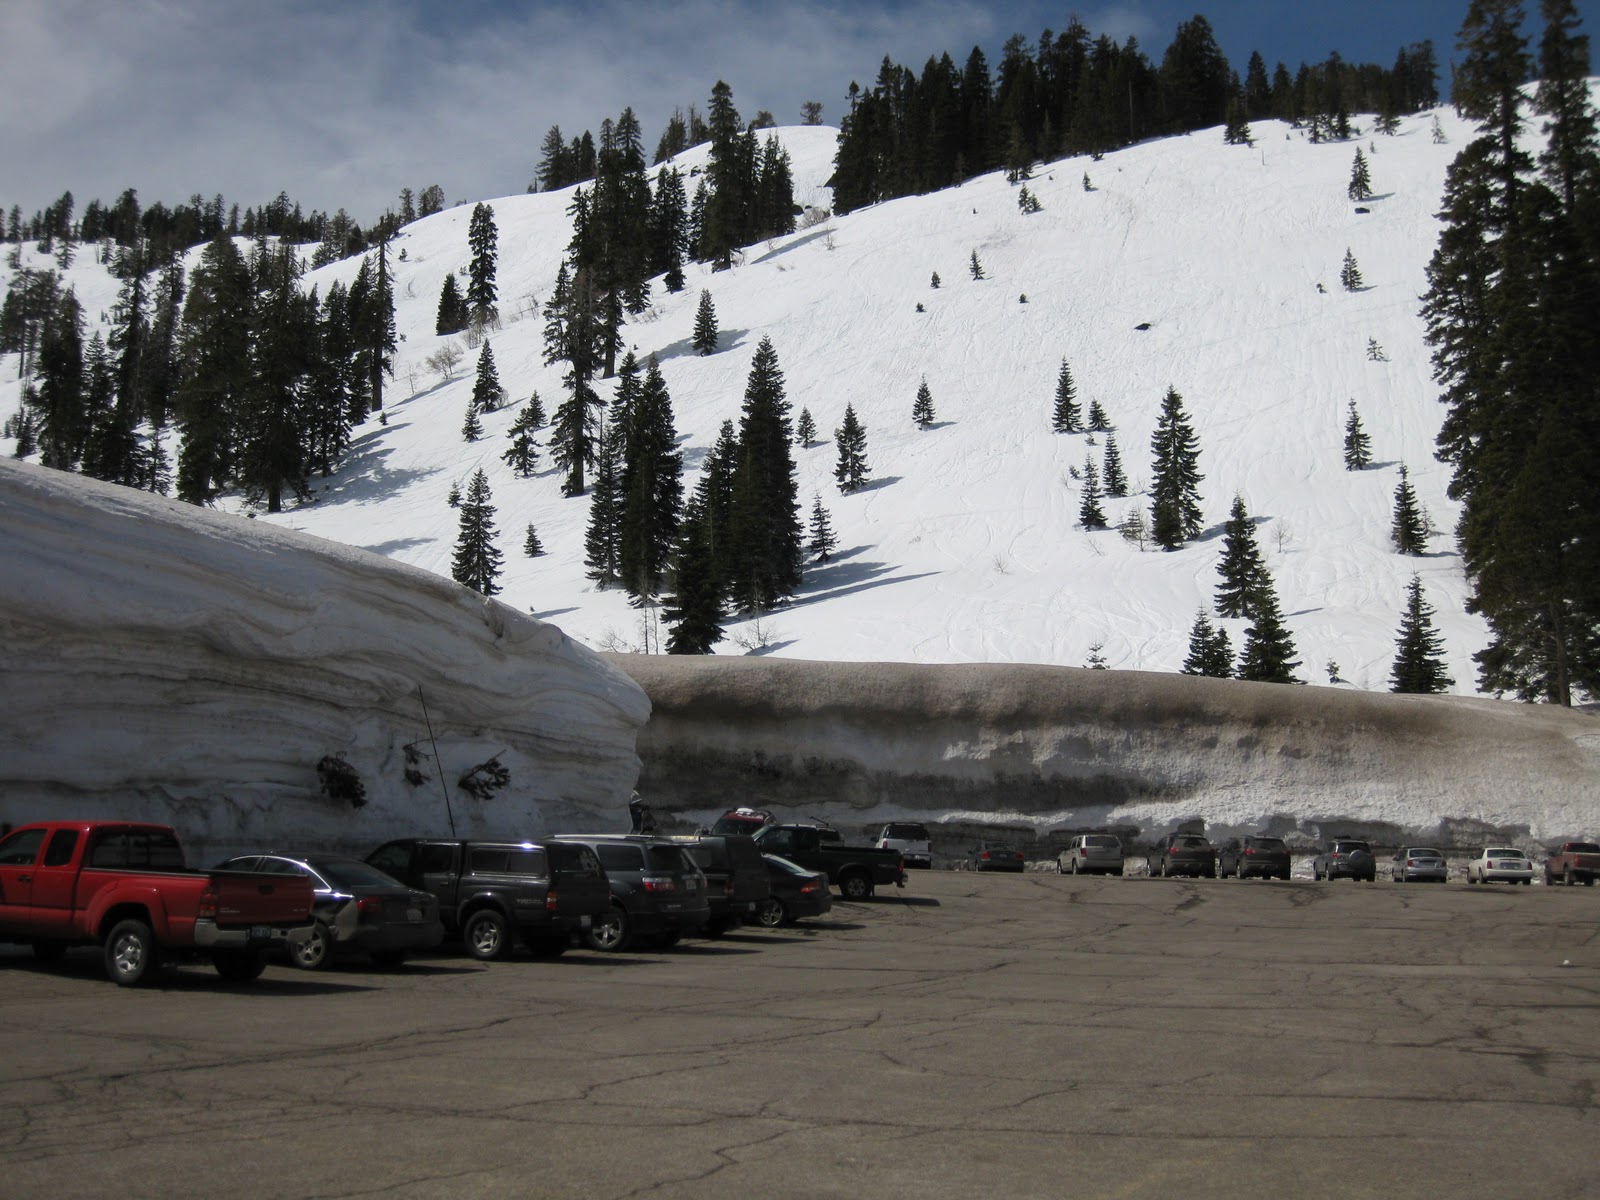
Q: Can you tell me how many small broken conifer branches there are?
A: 3